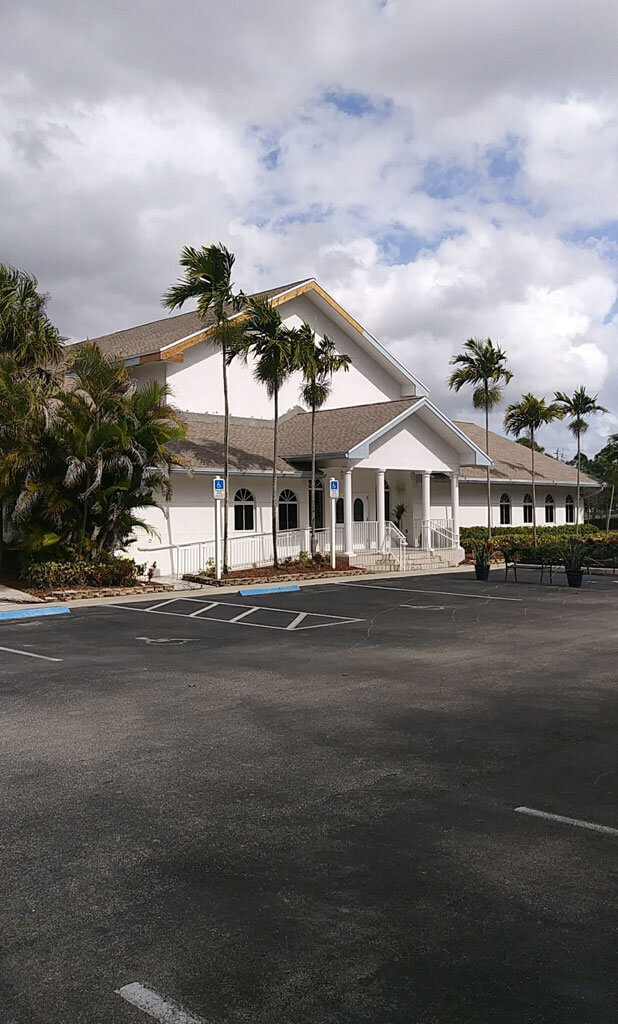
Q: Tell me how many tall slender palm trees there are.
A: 6